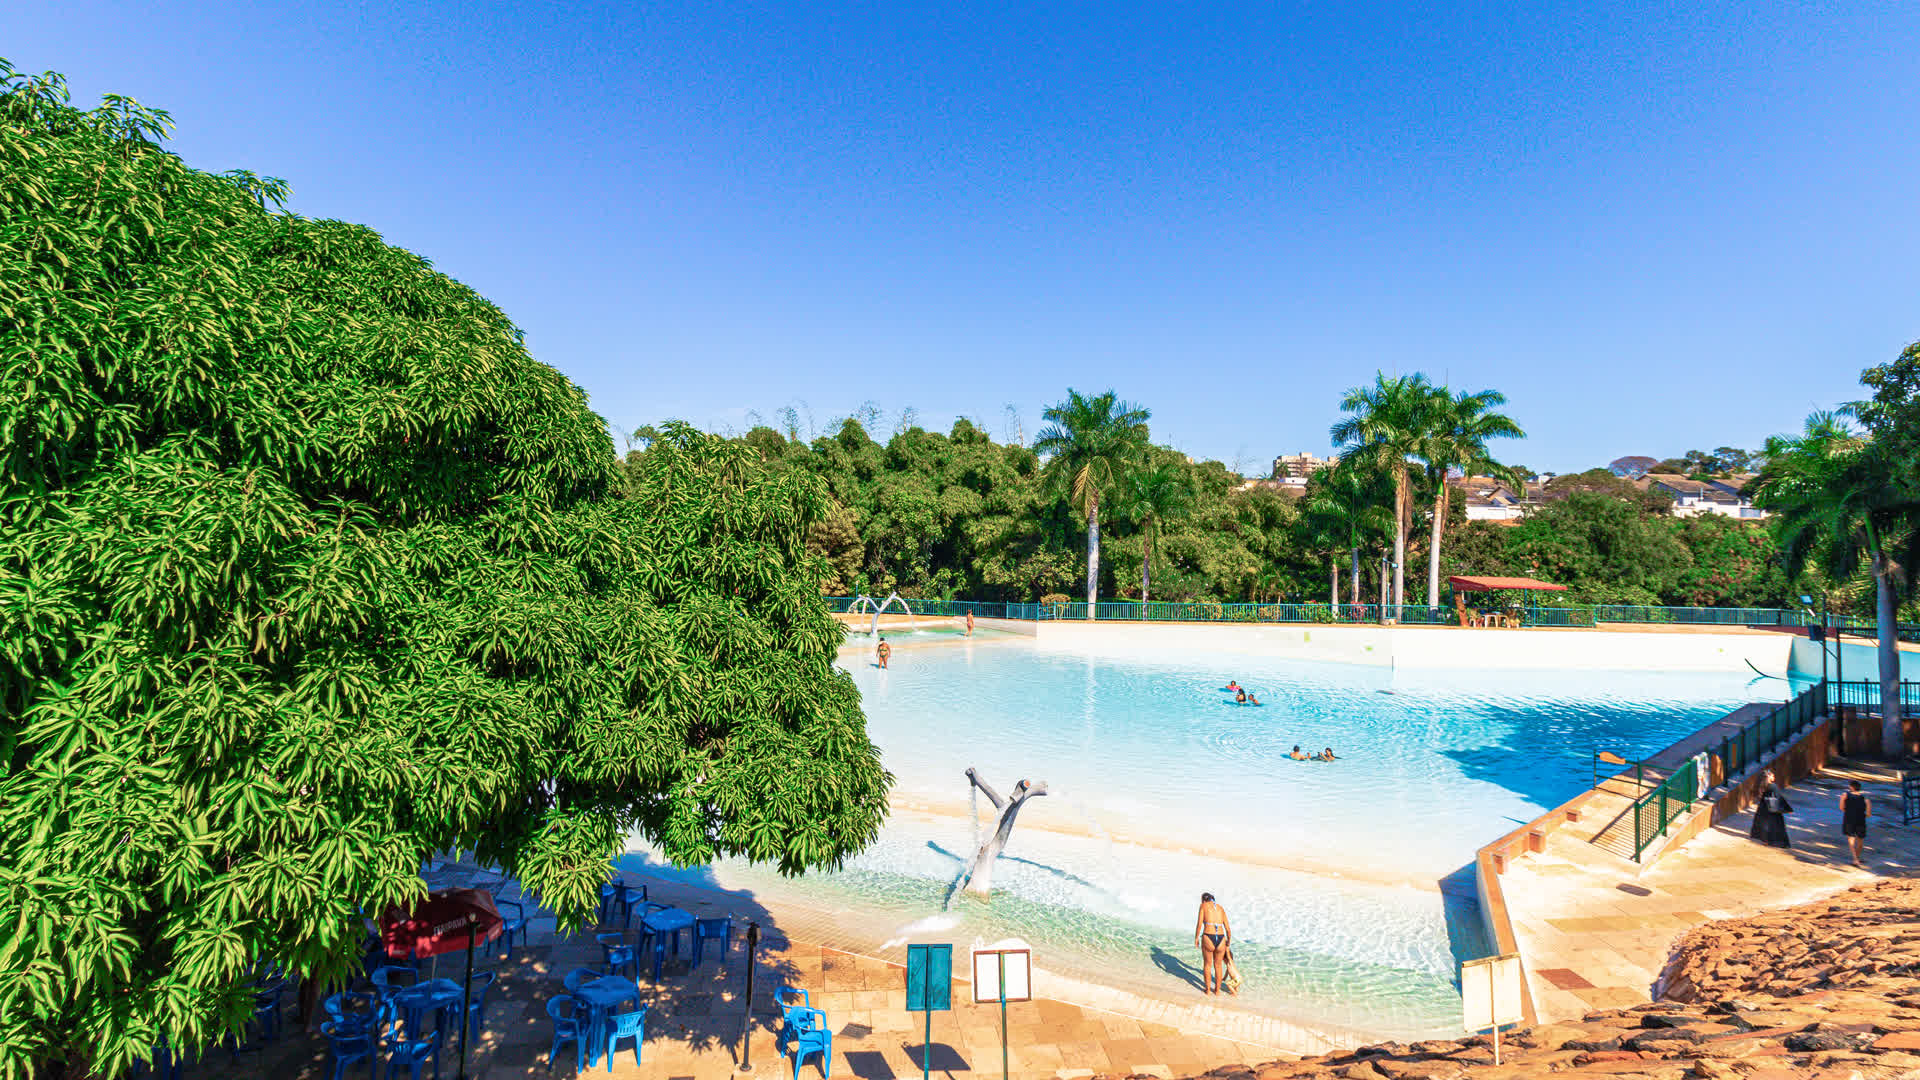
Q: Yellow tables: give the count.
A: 0